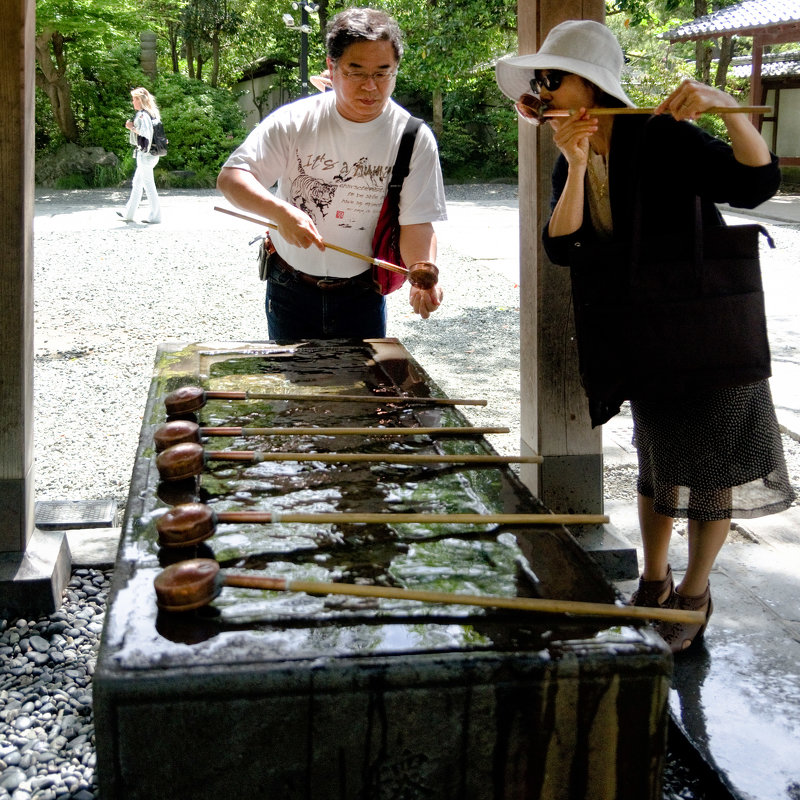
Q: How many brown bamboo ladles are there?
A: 7